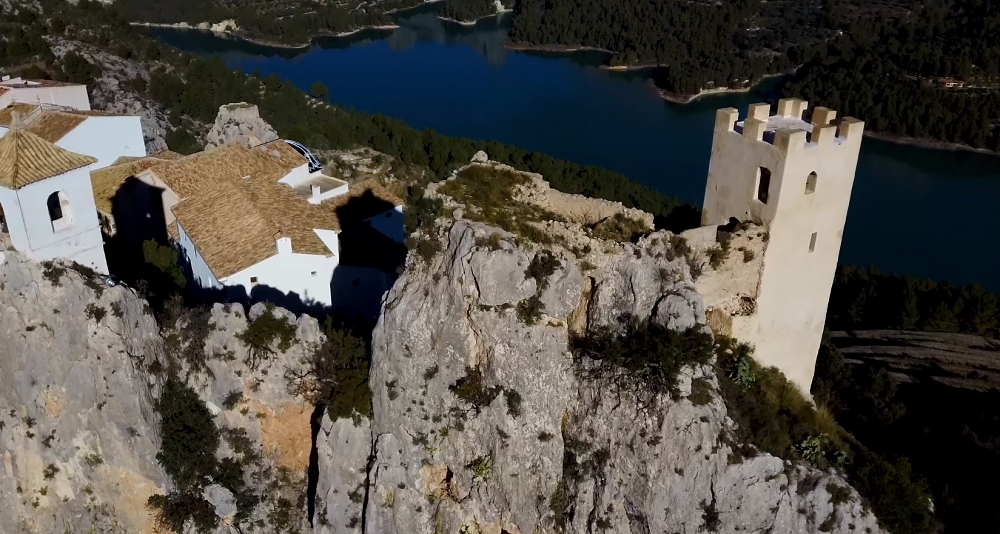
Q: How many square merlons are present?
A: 8